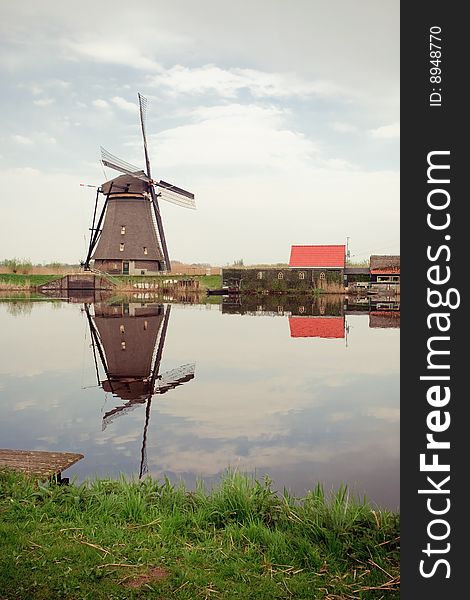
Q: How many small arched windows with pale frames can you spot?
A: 4